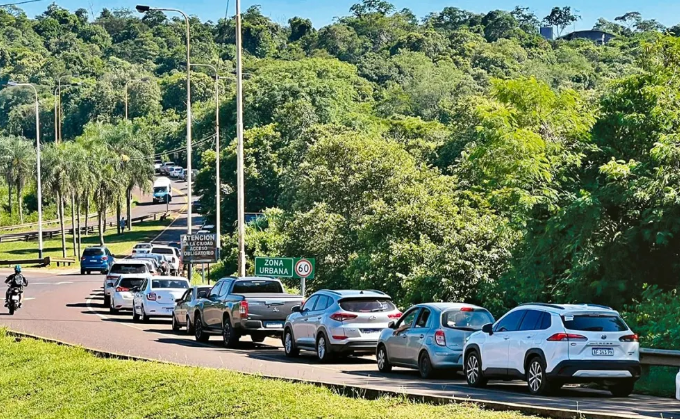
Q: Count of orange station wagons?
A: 0